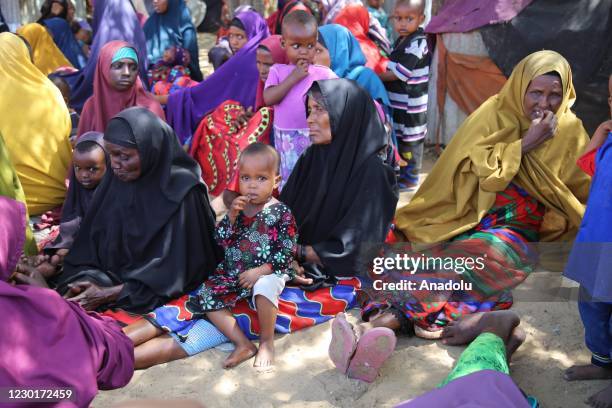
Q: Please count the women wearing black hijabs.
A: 2